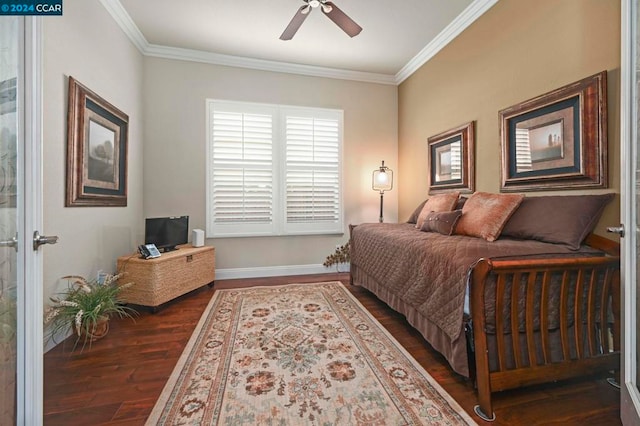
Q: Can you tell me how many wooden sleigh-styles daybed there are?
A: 1